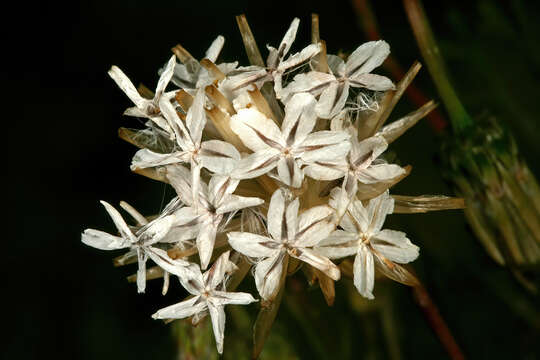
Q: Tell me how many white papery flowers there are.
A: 12